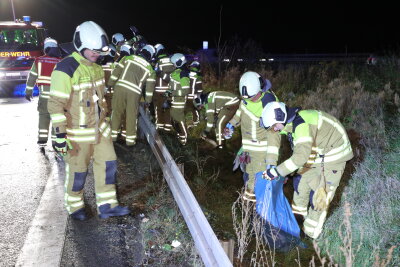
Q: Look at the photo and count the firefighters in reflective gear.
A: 12